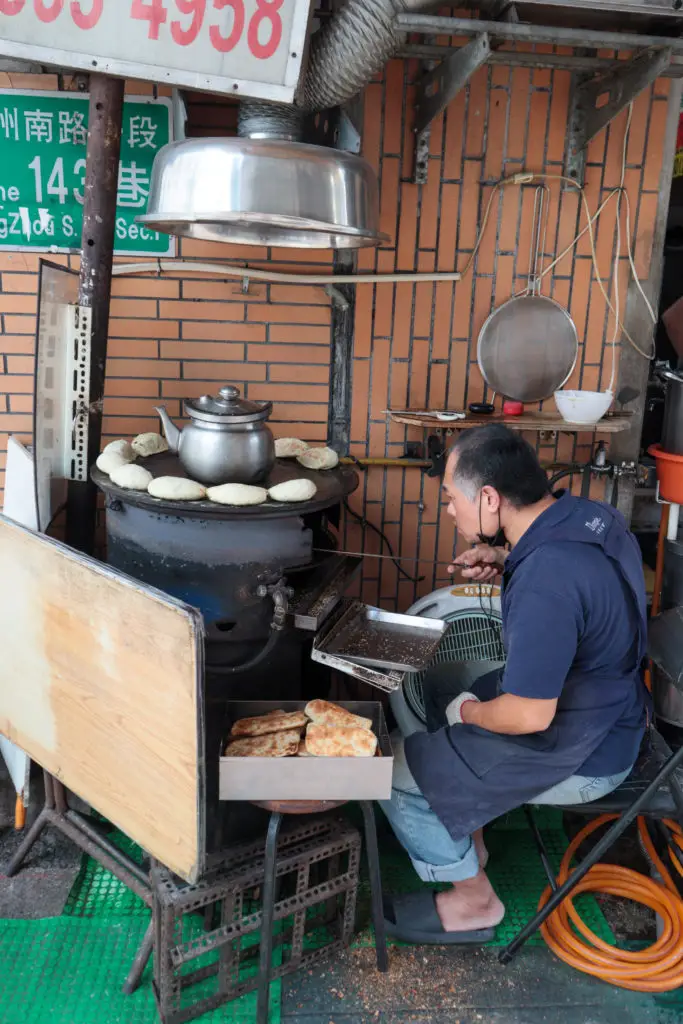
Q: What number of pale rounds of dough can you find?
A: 9